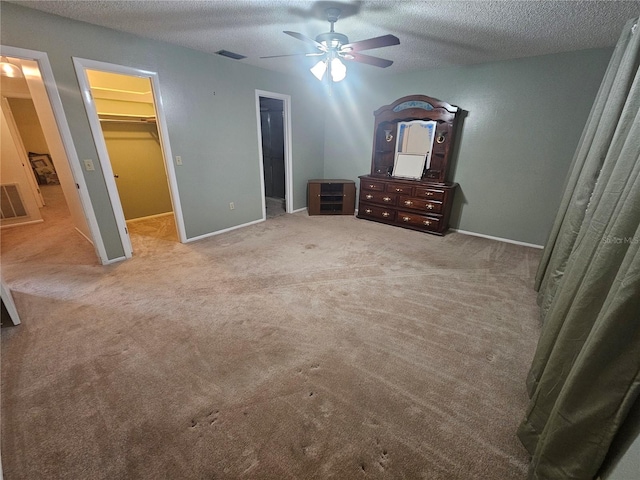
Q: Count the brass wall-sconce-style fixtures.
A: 2